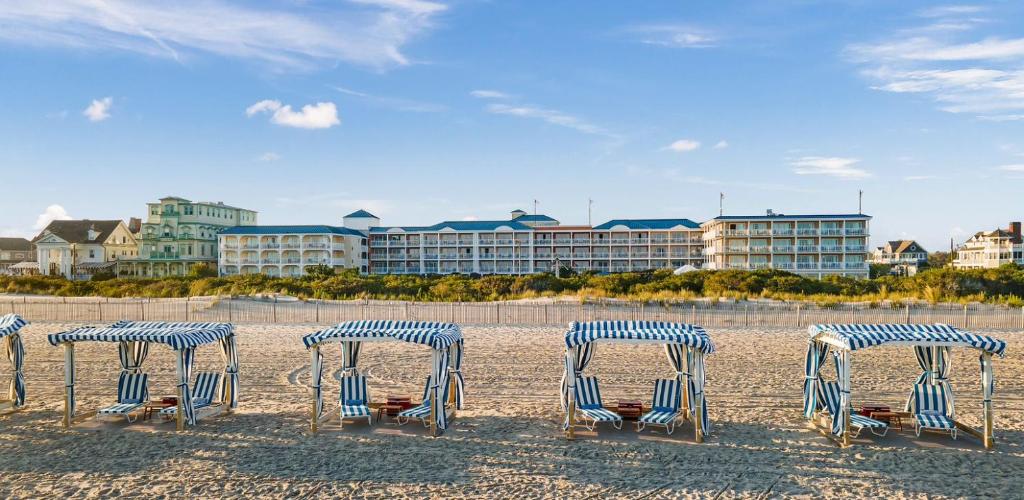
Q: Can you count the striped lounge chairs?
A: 8